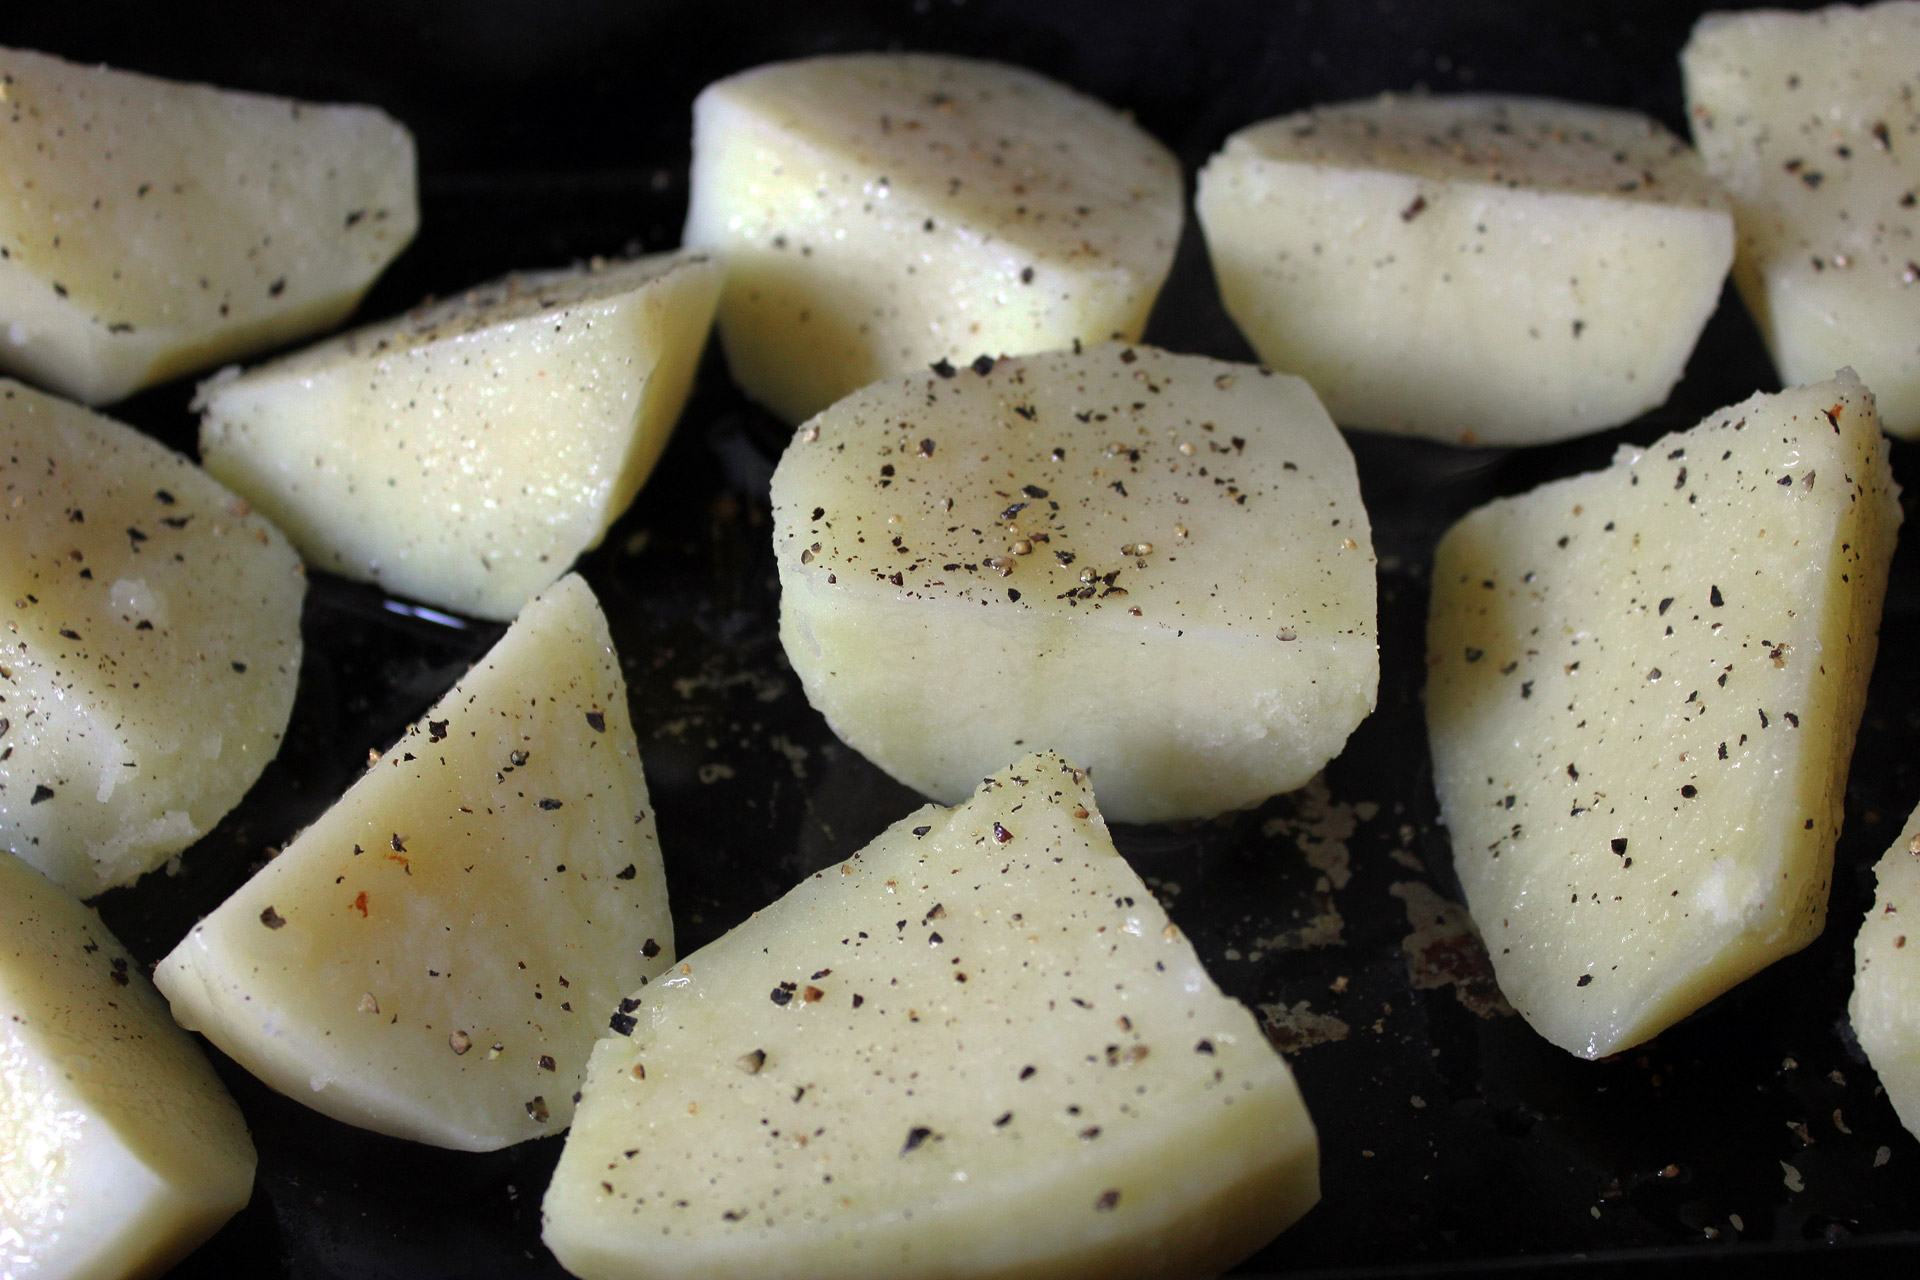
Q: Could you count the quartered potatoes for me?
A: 12